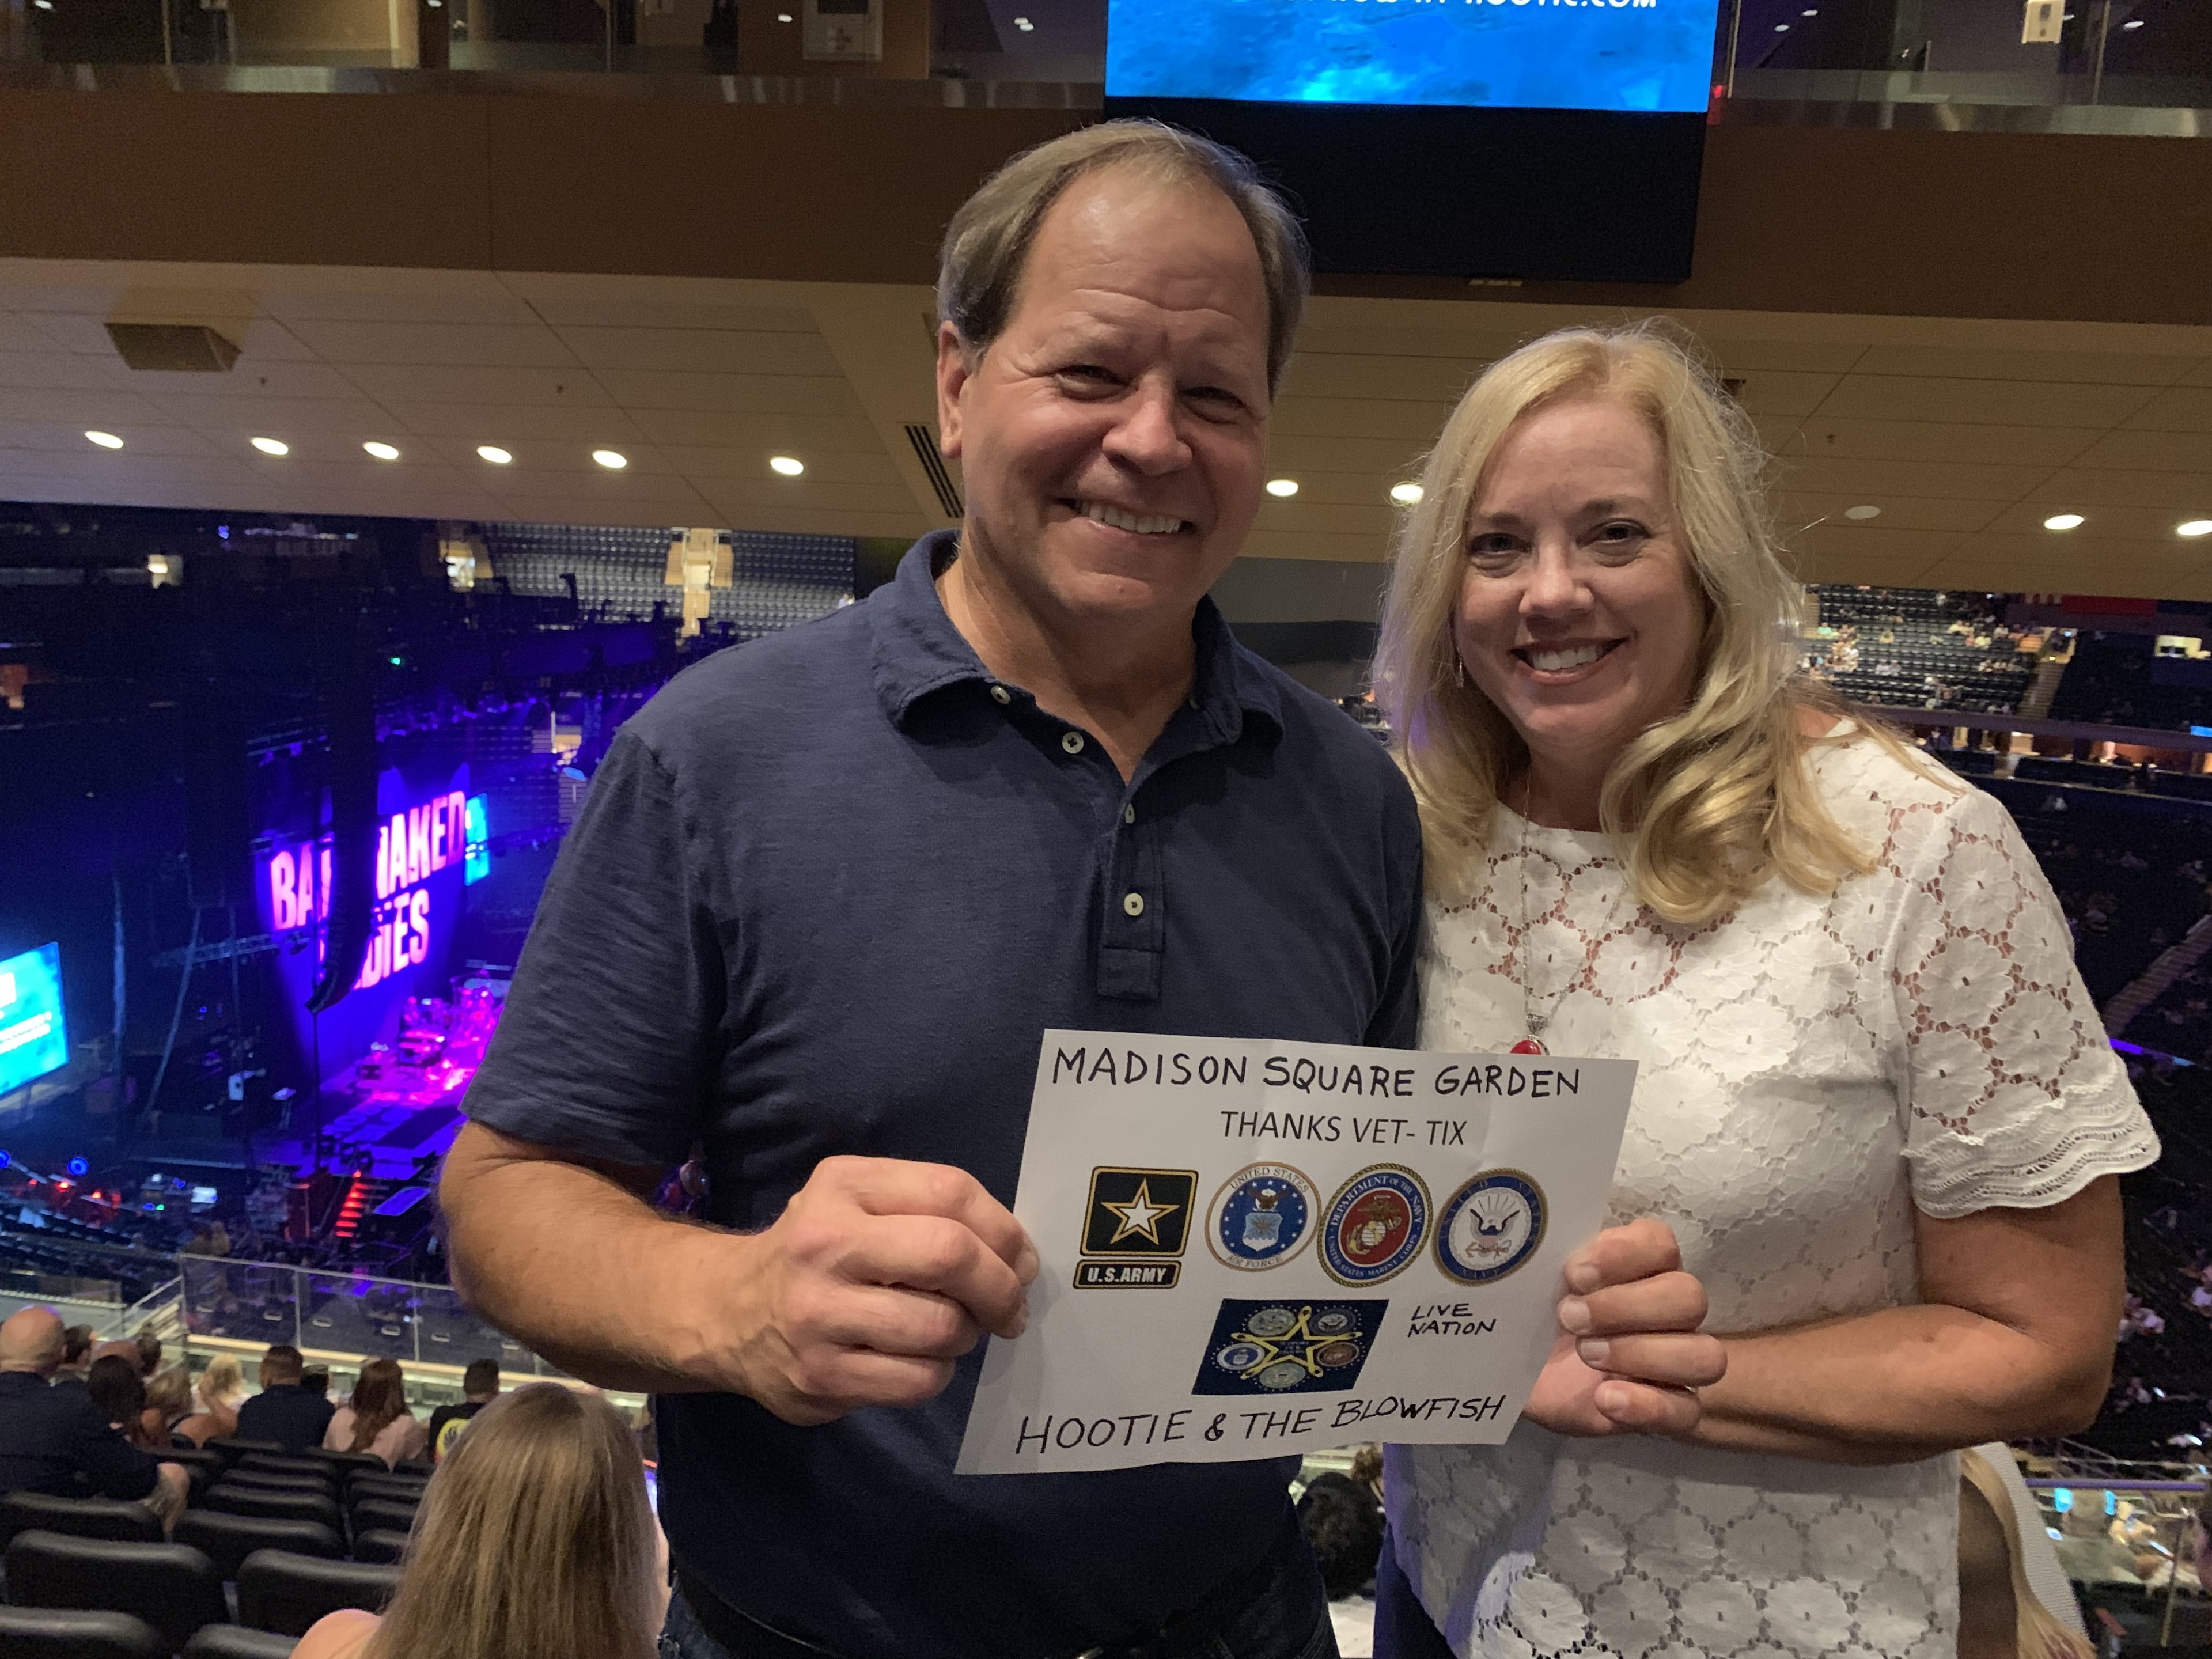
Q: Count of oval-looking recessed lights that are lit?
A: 10